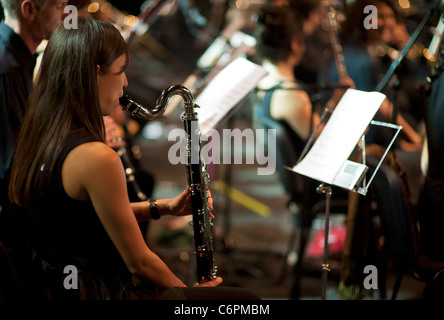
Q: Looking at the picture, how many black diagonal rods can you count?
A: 1